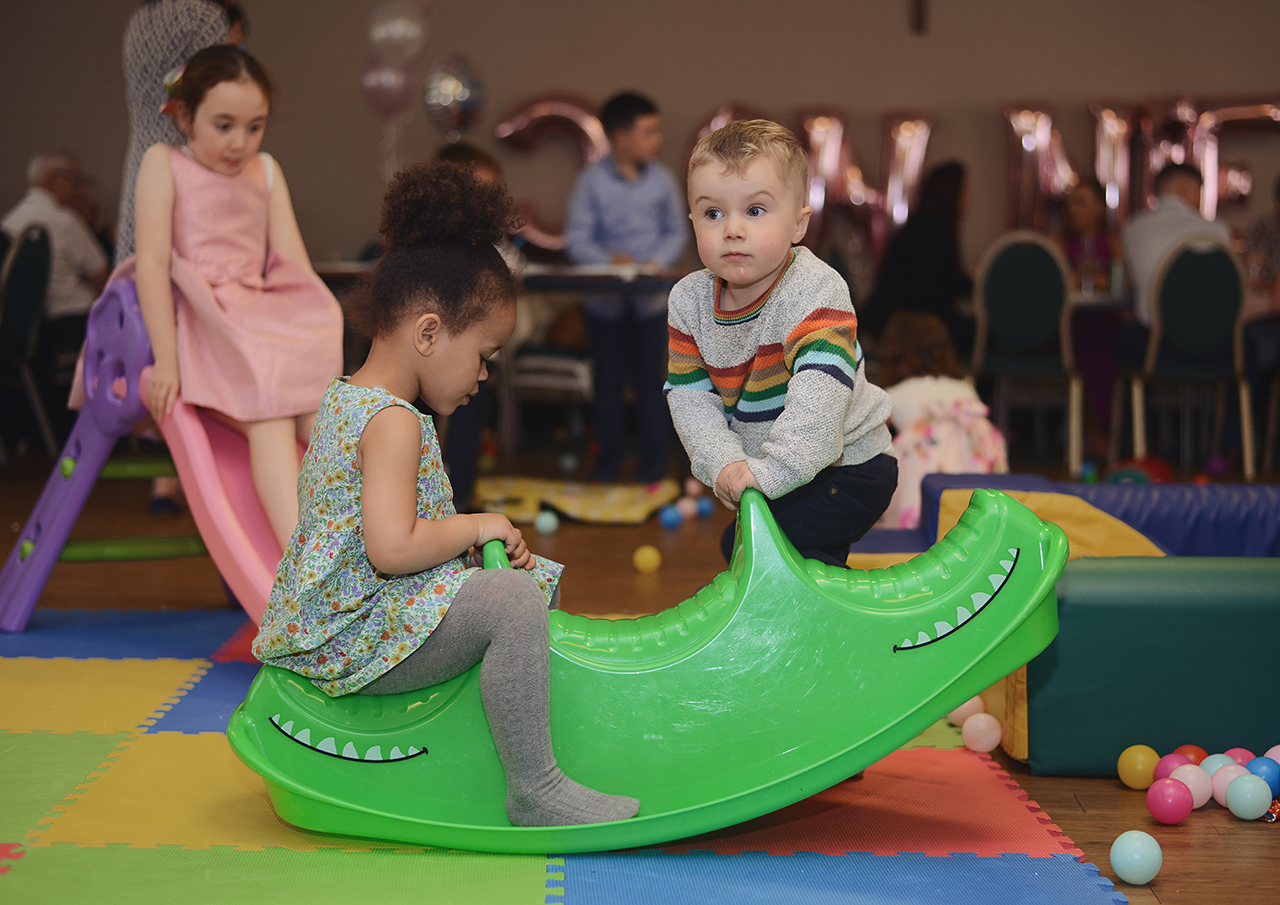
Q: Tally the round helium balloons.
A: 3